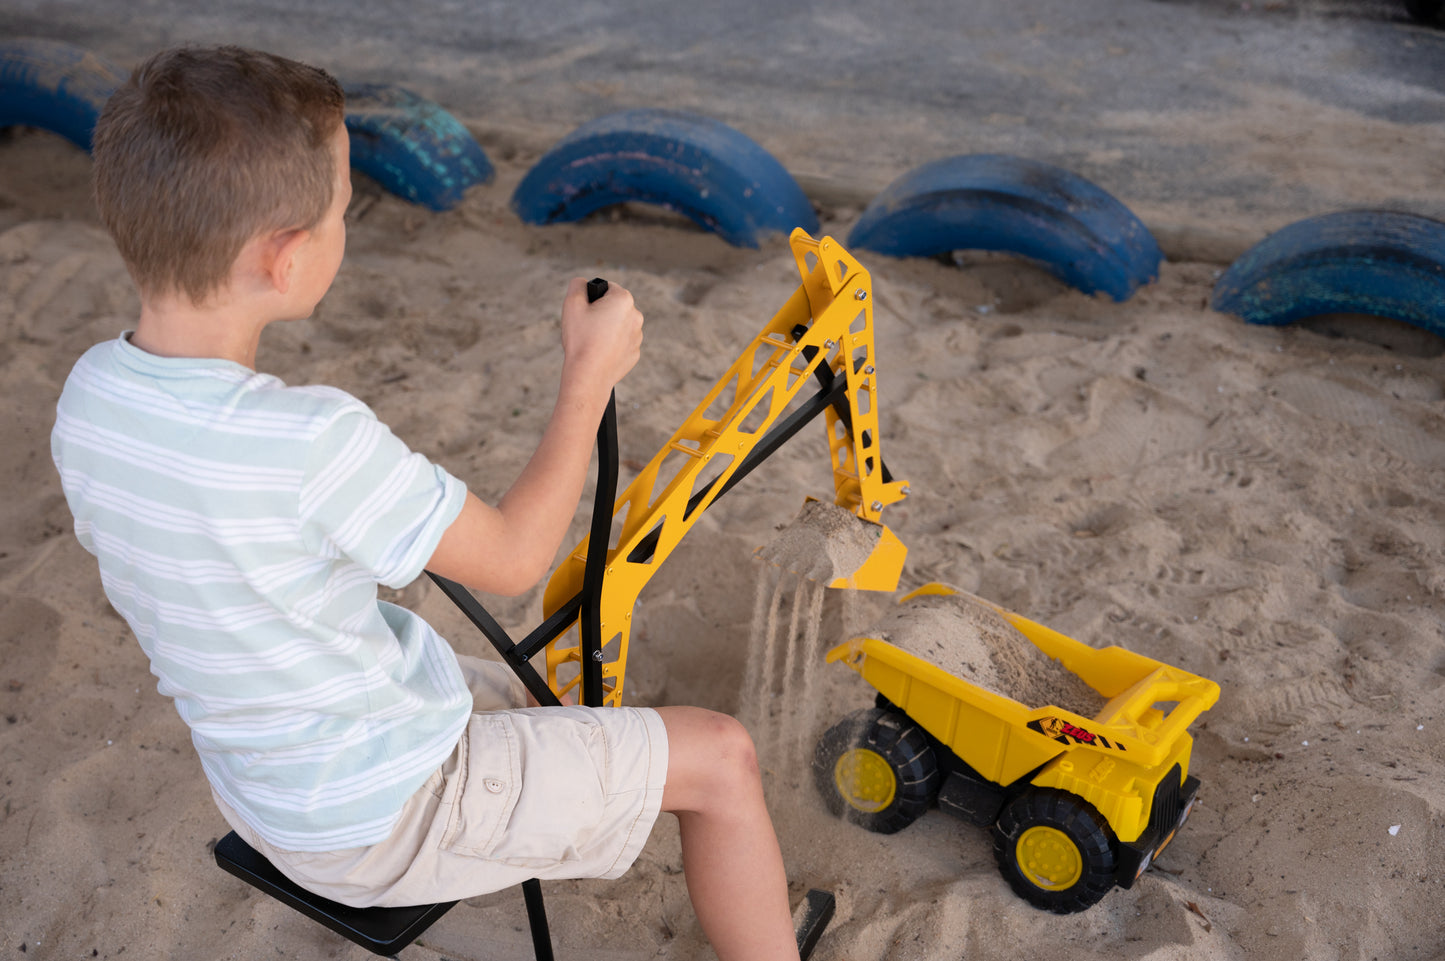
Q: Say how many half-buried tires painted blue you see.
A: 5